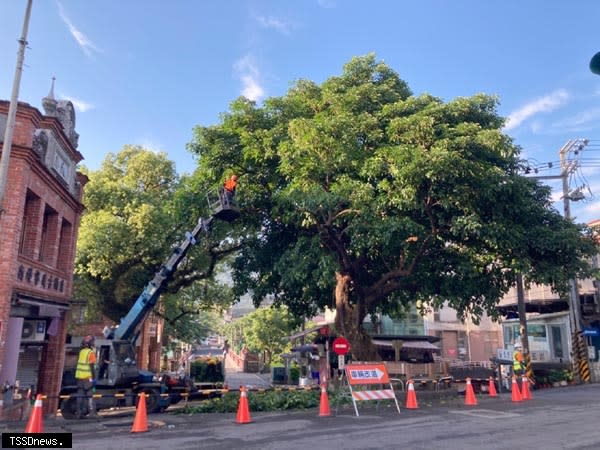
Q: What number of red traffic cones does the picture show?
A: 9